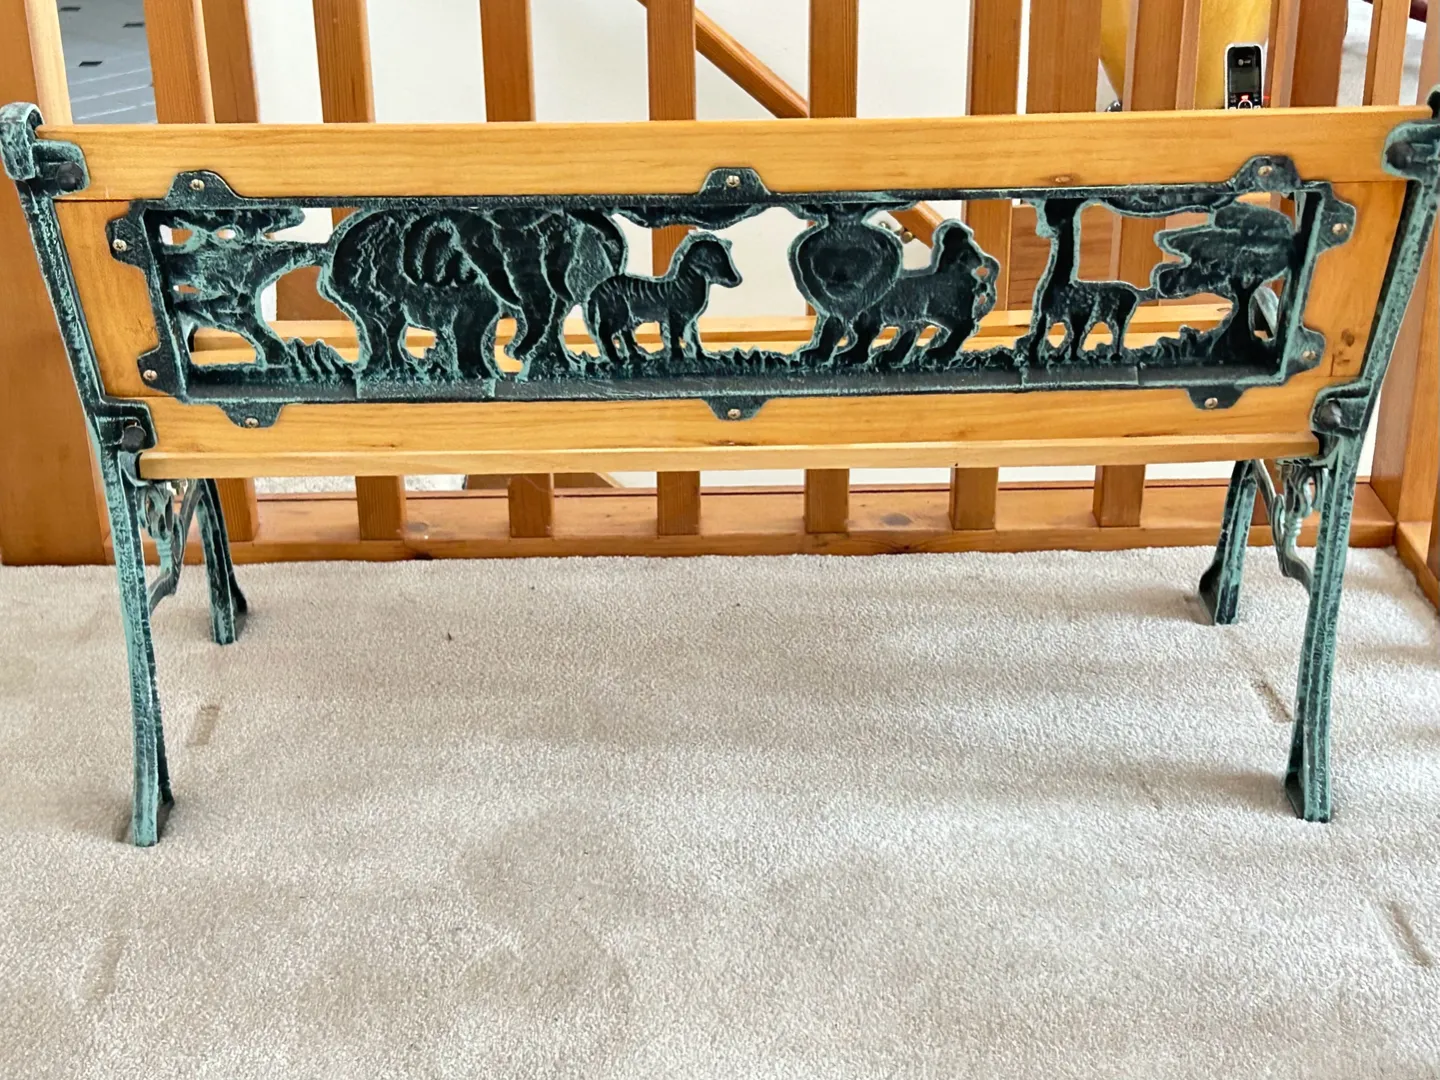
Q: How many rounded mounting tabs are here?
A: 10